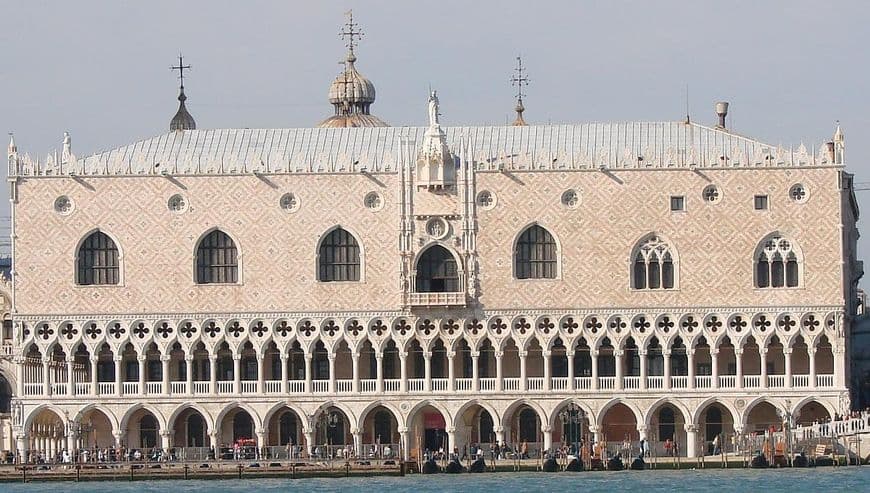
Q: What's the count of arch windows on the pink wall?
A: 7